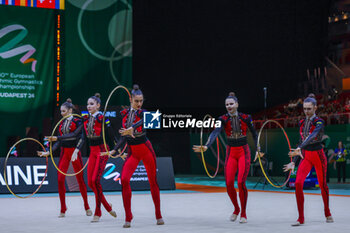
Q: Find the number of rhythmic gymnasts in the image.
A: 5